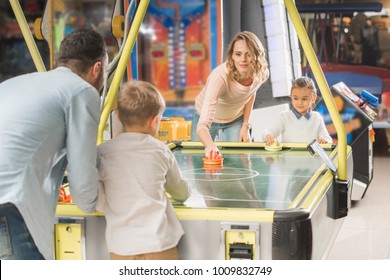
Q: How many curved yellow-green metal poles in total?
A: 3